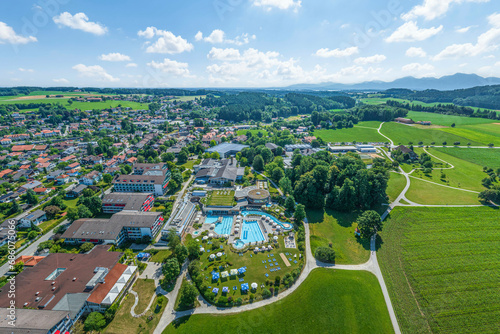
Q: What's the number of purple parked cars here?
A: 0